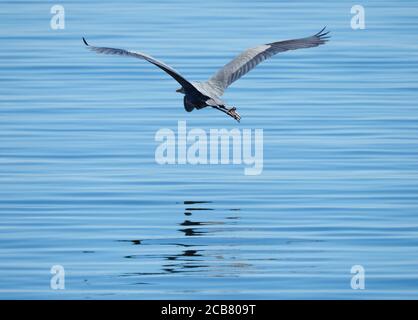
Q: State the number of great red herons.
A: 0